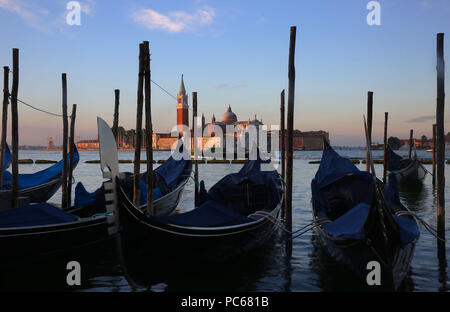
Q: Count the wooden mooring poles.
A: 15